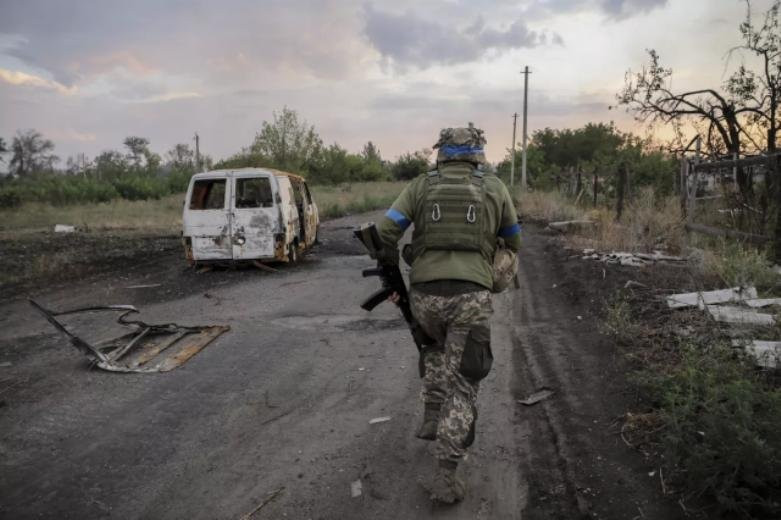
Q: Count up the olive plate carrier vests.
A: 1